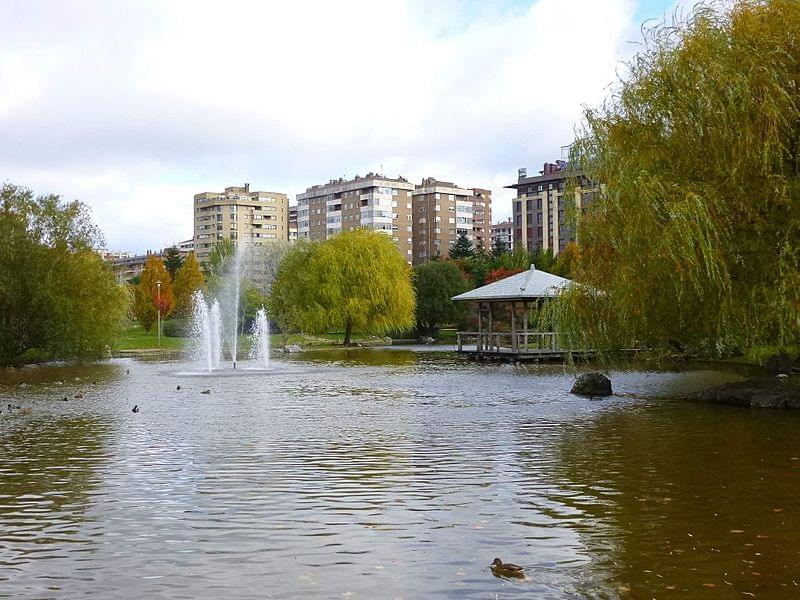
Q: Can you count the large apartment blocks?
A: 4